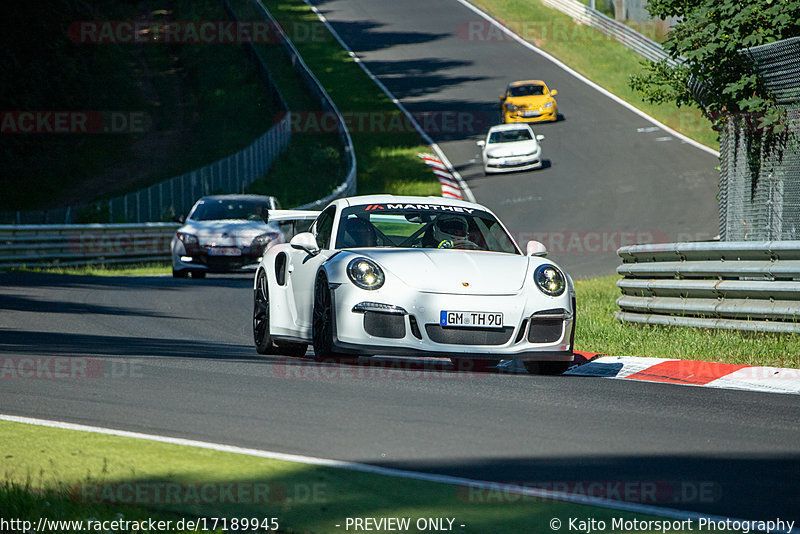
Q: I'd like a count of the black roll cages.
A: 1